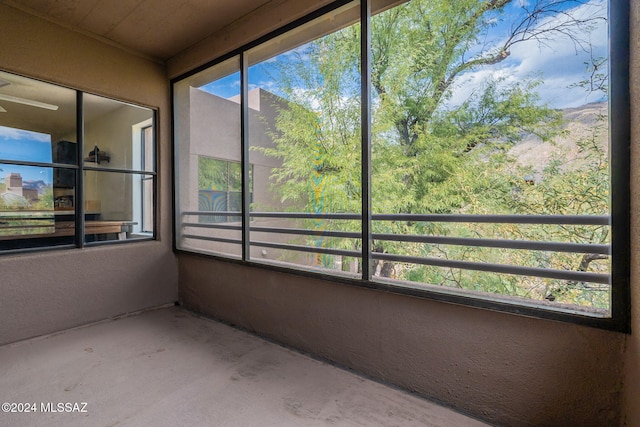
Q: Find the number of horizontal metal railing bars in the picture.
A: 3